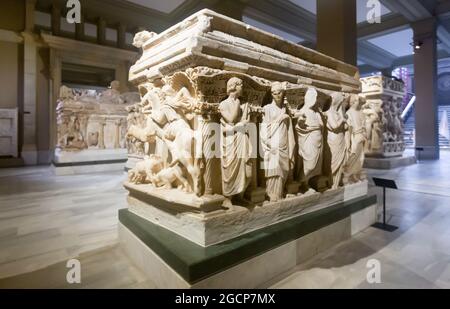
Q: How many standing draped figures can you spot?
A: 5